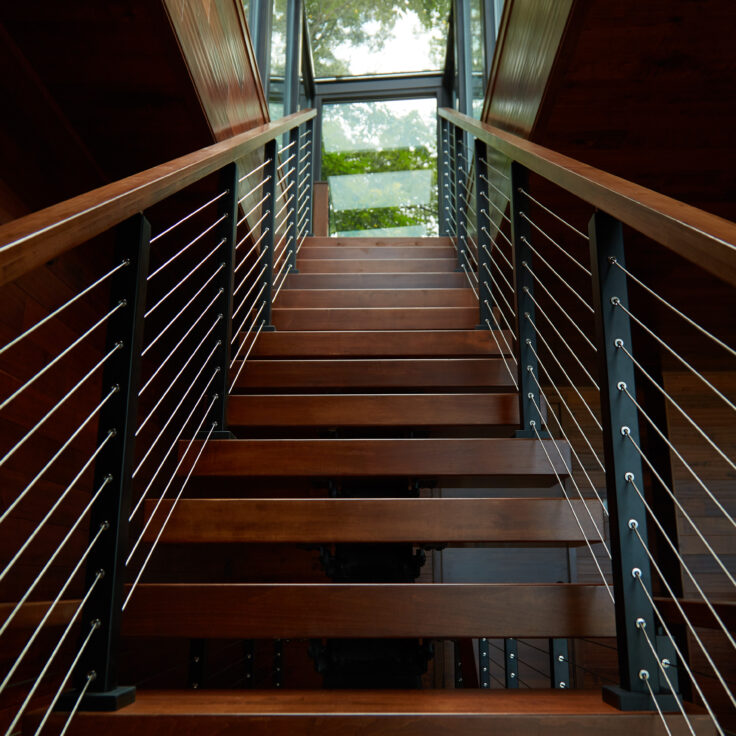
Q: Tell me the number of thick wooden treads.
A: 13